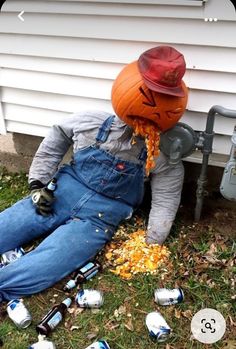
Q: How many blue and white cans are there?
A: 7